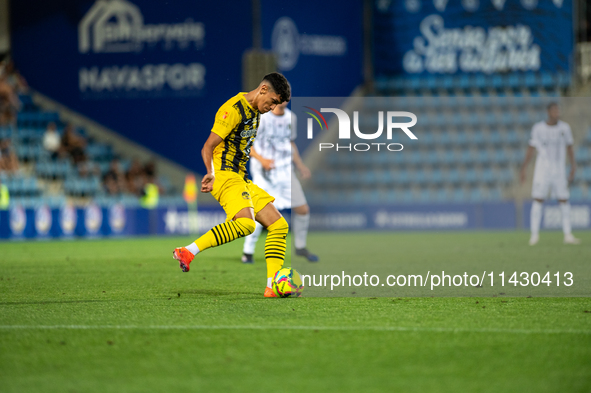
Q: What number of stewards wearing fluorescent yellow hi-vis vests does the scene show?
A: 2